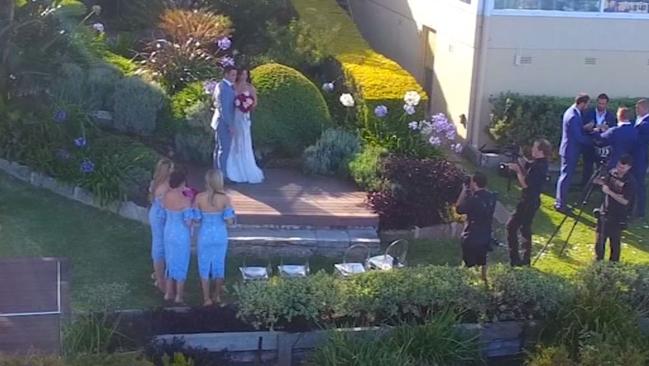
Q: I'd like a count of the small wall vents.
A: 2